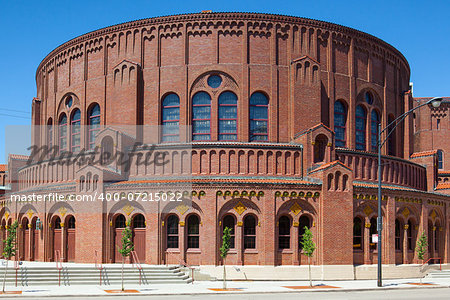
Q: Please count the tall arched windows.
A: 12